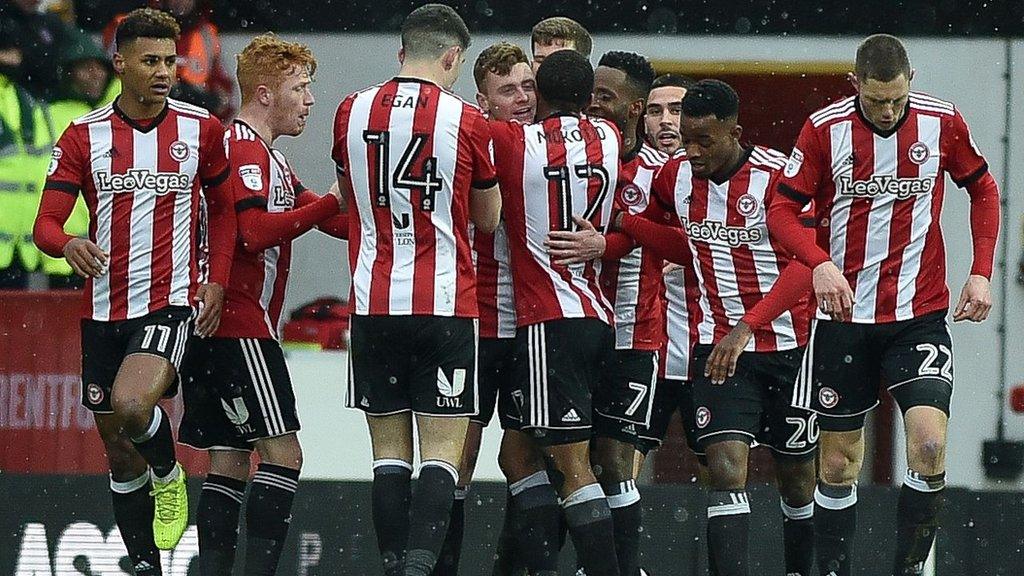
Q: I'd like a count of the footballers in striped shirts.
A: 10